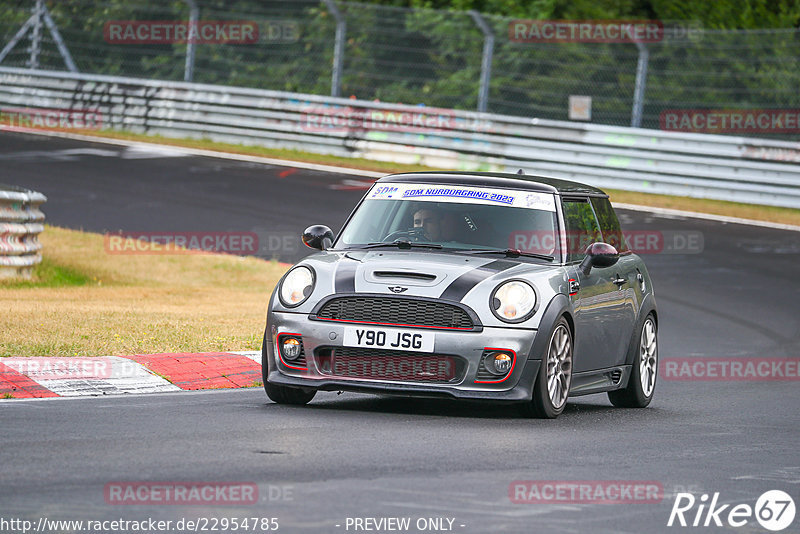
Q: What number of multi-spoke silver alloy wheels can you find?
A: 2